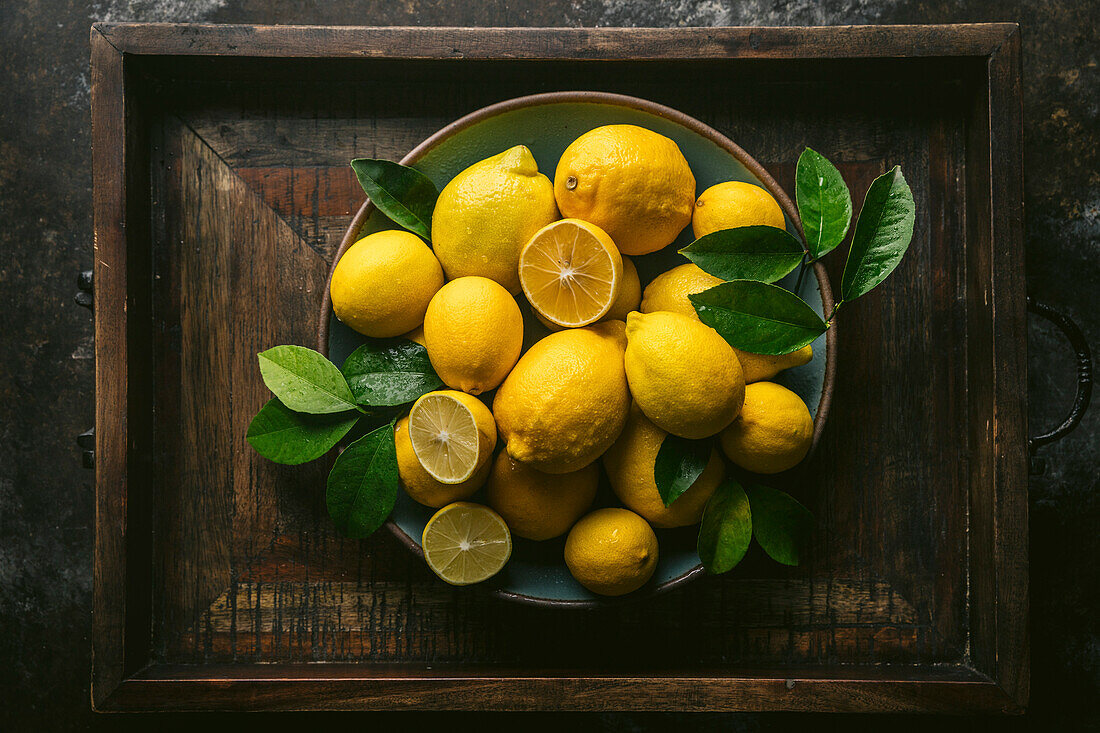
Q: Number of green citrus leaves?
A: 12